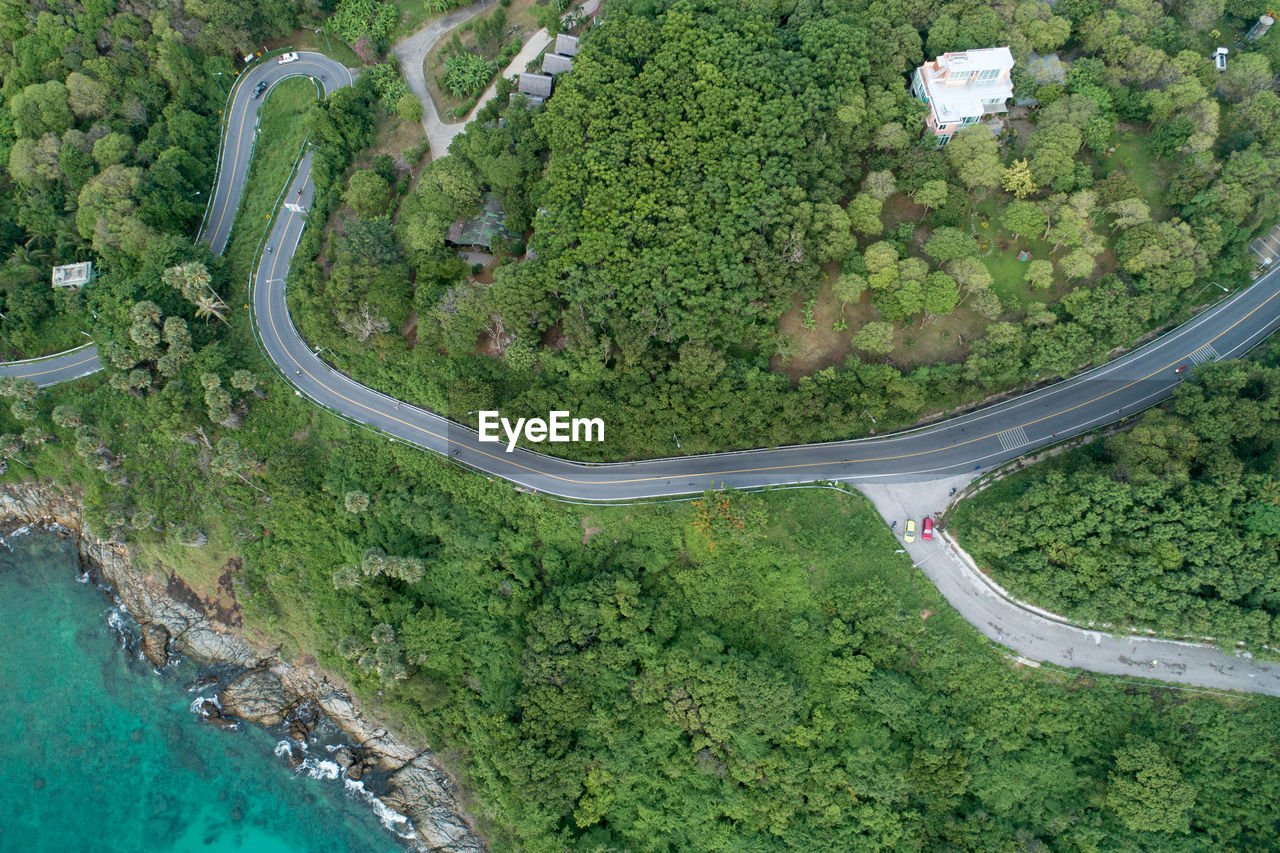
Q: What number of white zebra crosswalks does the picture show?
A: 2